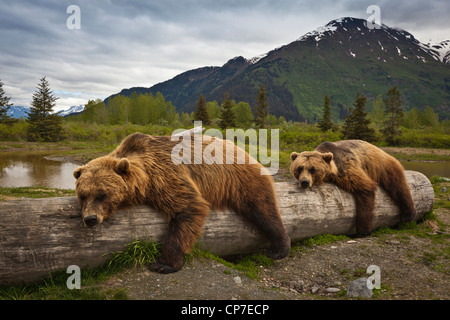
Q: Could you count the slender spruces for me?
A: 8